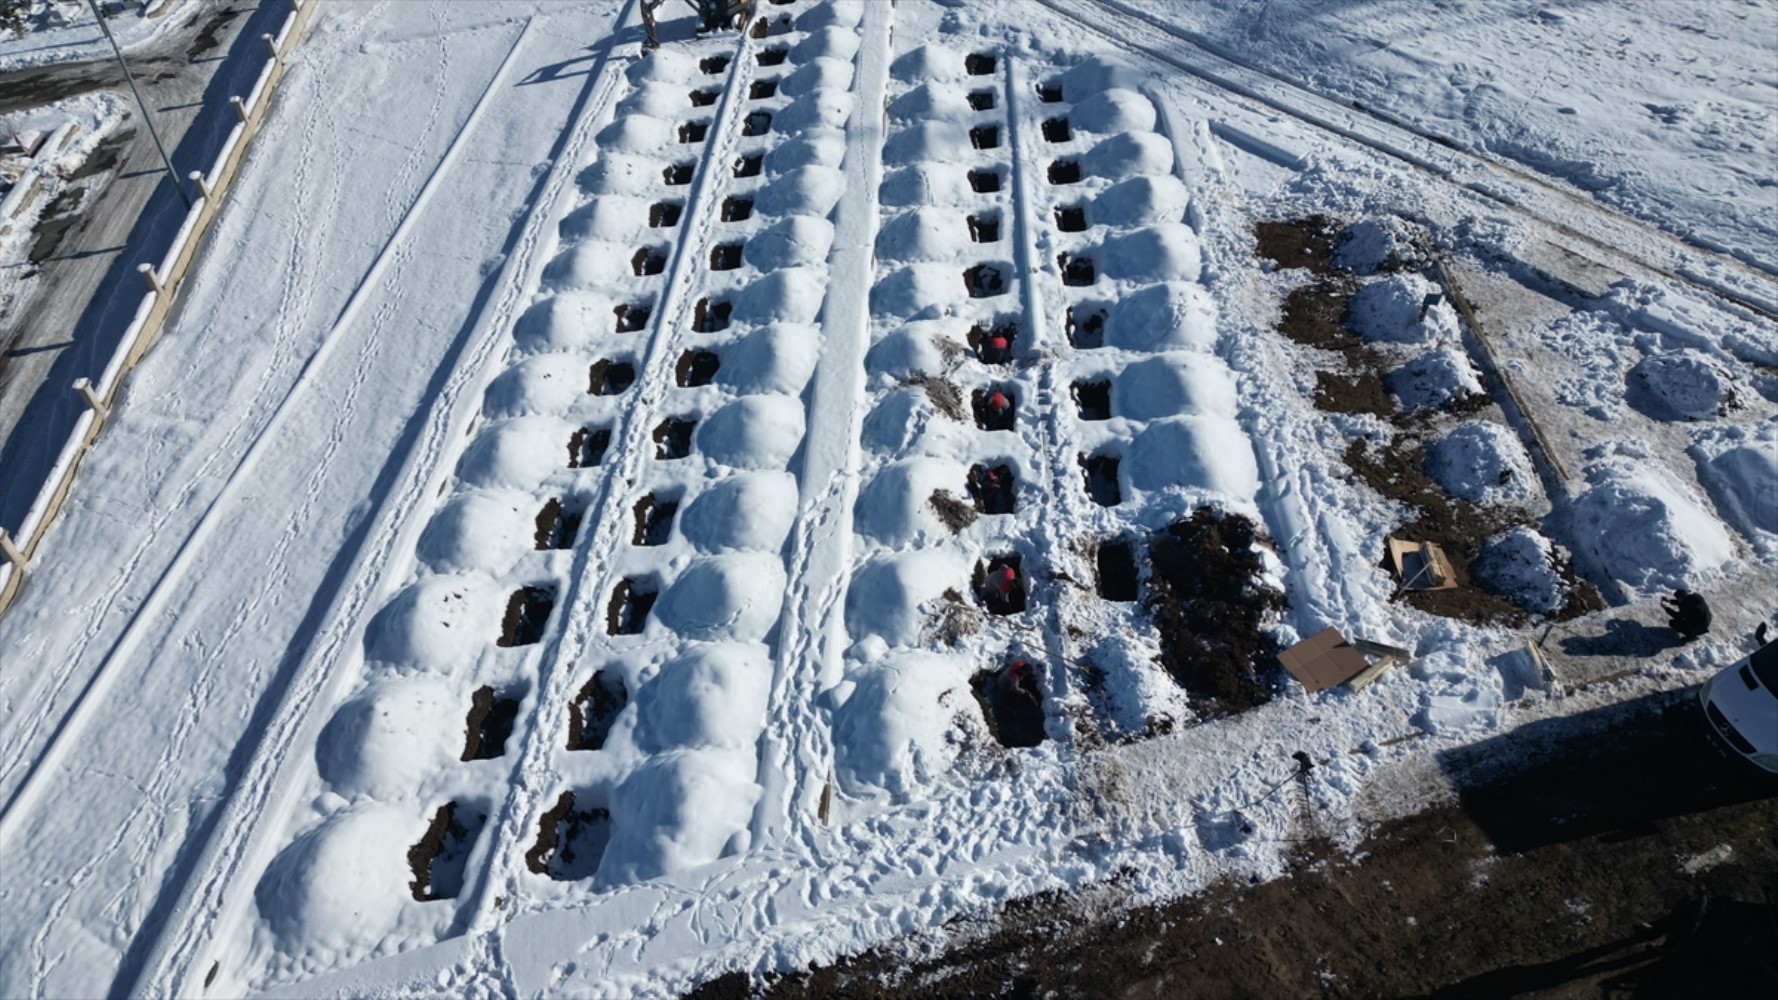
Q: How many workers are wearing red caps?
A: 5